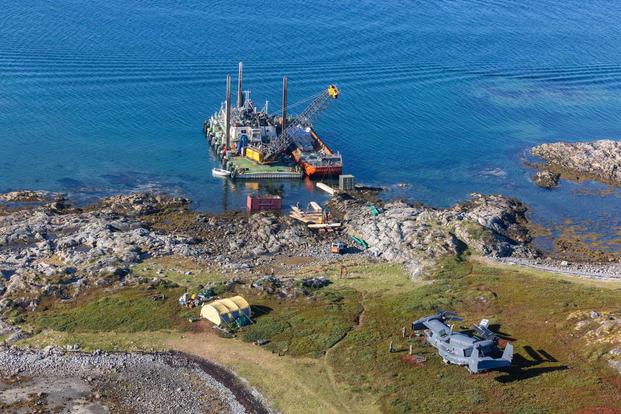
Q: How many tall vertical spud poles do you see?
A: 3